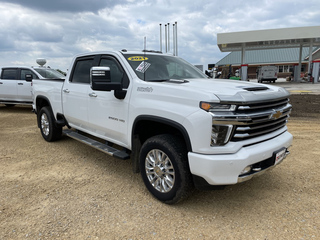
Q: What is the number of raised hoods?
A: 0